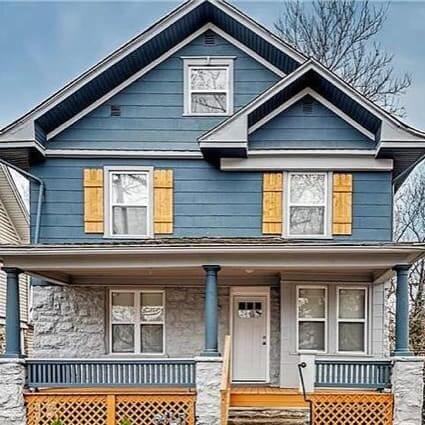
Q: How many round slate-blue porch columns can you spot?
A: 3